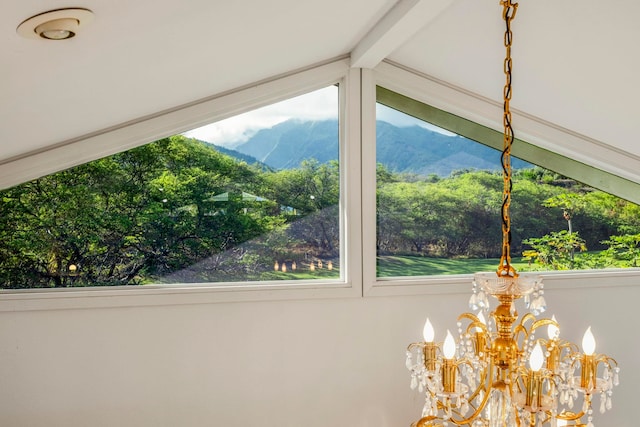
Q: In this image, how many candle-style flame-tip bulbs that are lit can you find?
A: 6